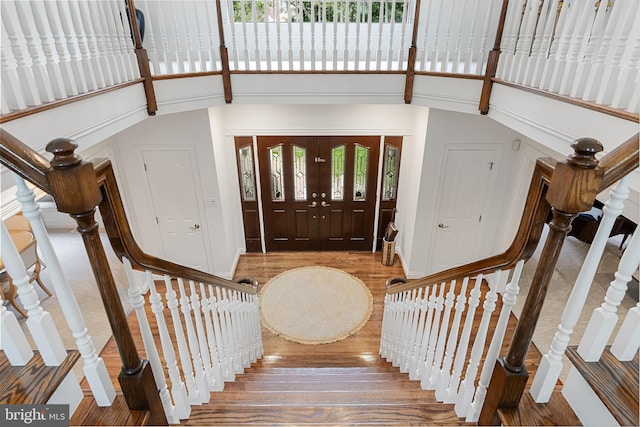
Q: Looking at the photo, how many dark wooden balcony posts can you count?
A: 4